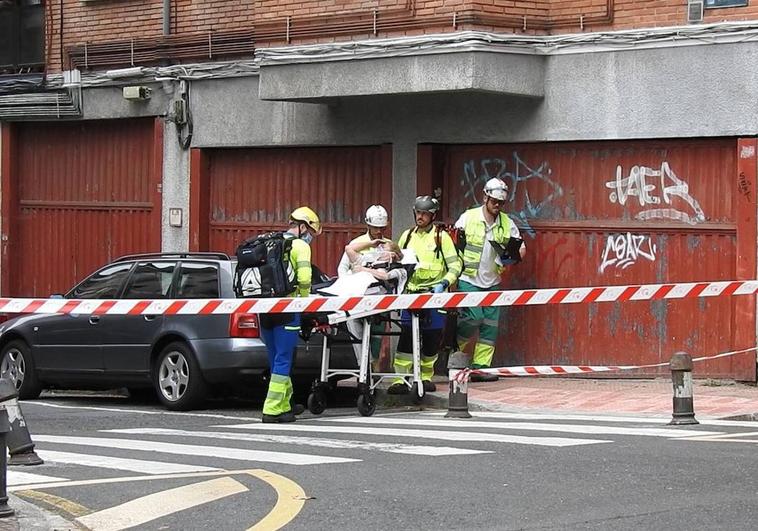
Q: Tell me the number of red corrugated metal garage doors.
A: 3